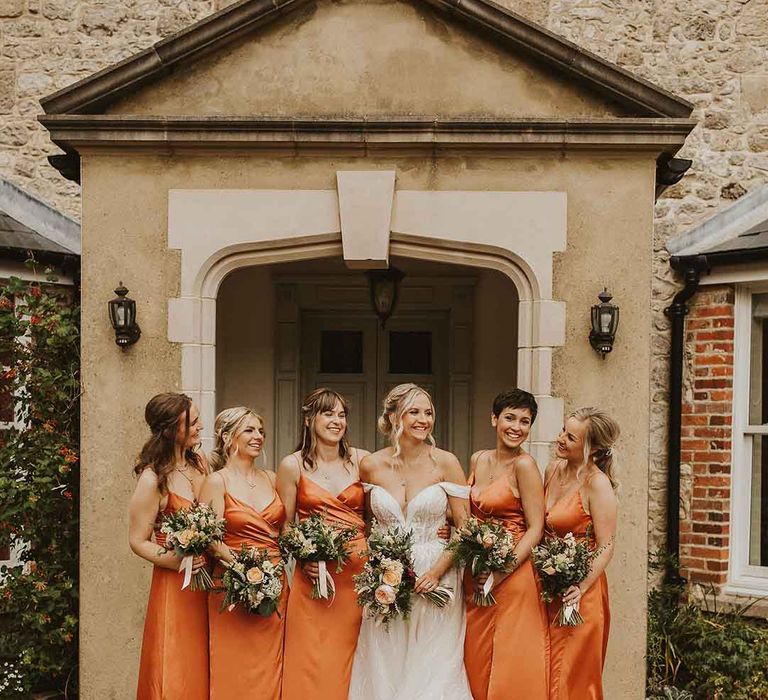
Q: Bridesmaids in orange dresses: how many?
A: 5